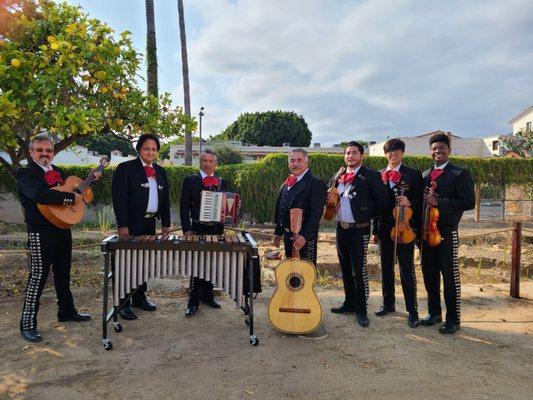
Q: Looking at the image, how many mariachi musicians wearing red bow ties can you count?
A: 7